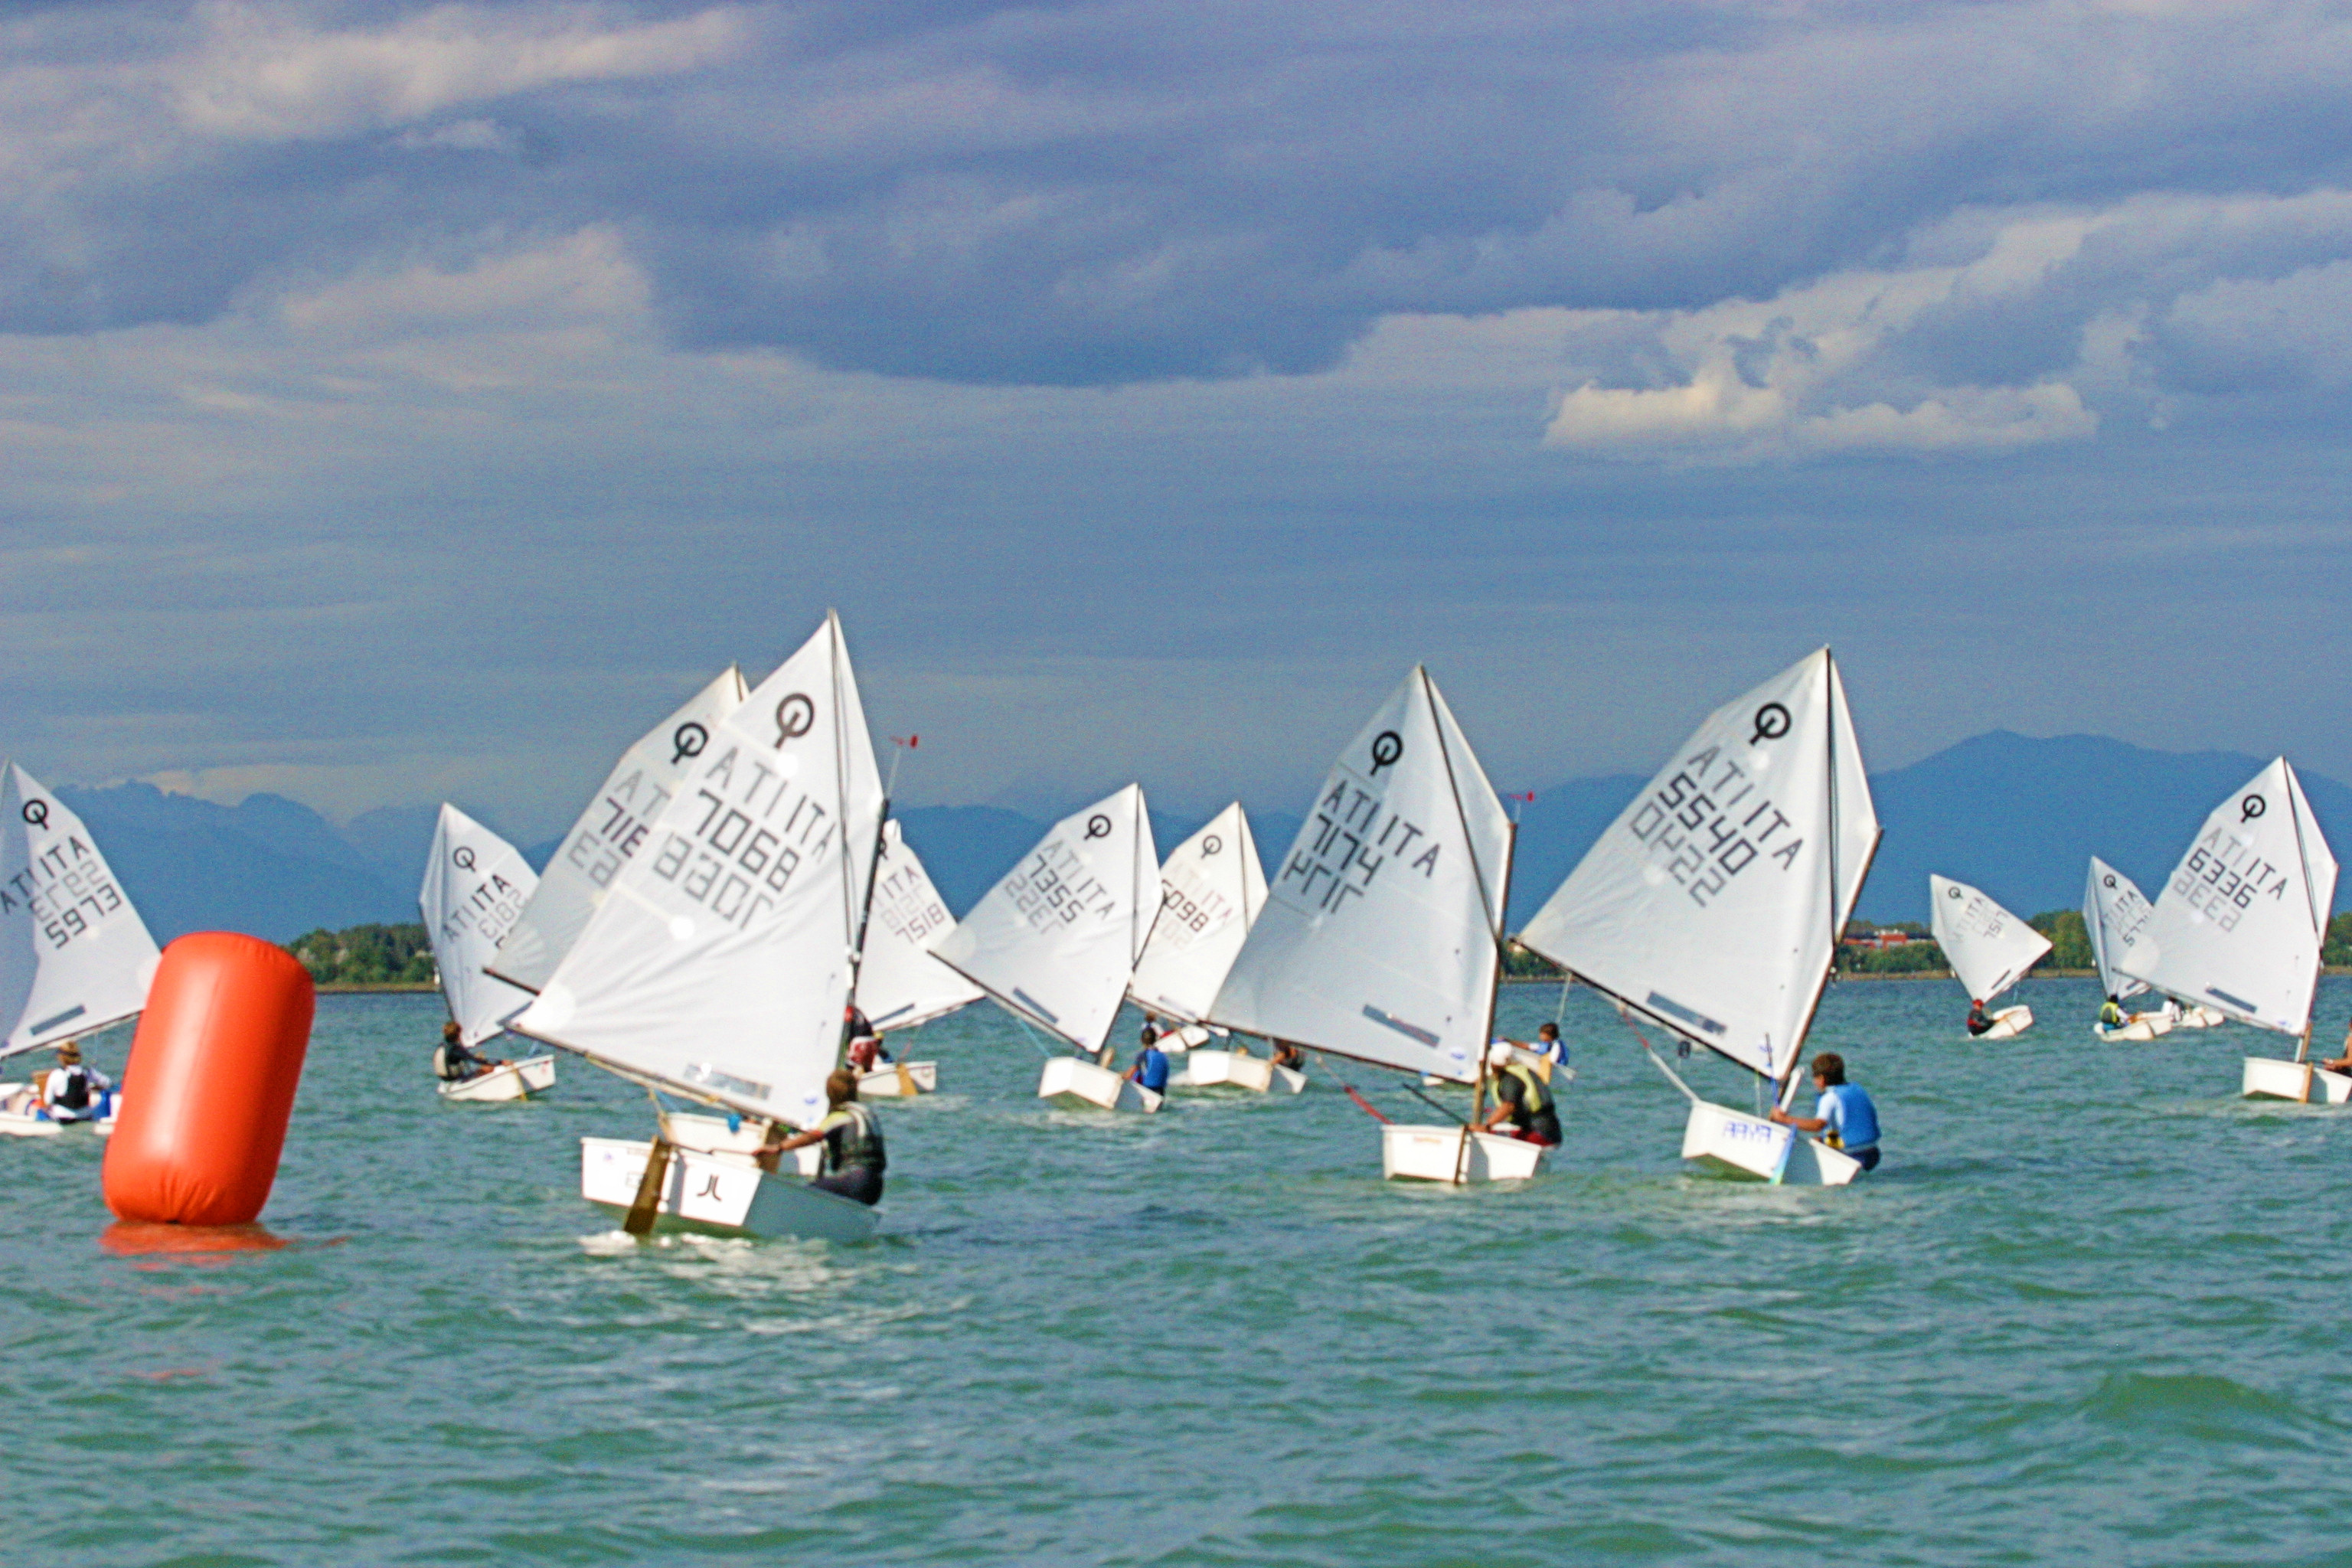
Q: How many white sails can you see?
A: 12